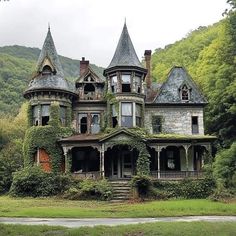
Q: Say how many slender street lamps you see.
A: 0